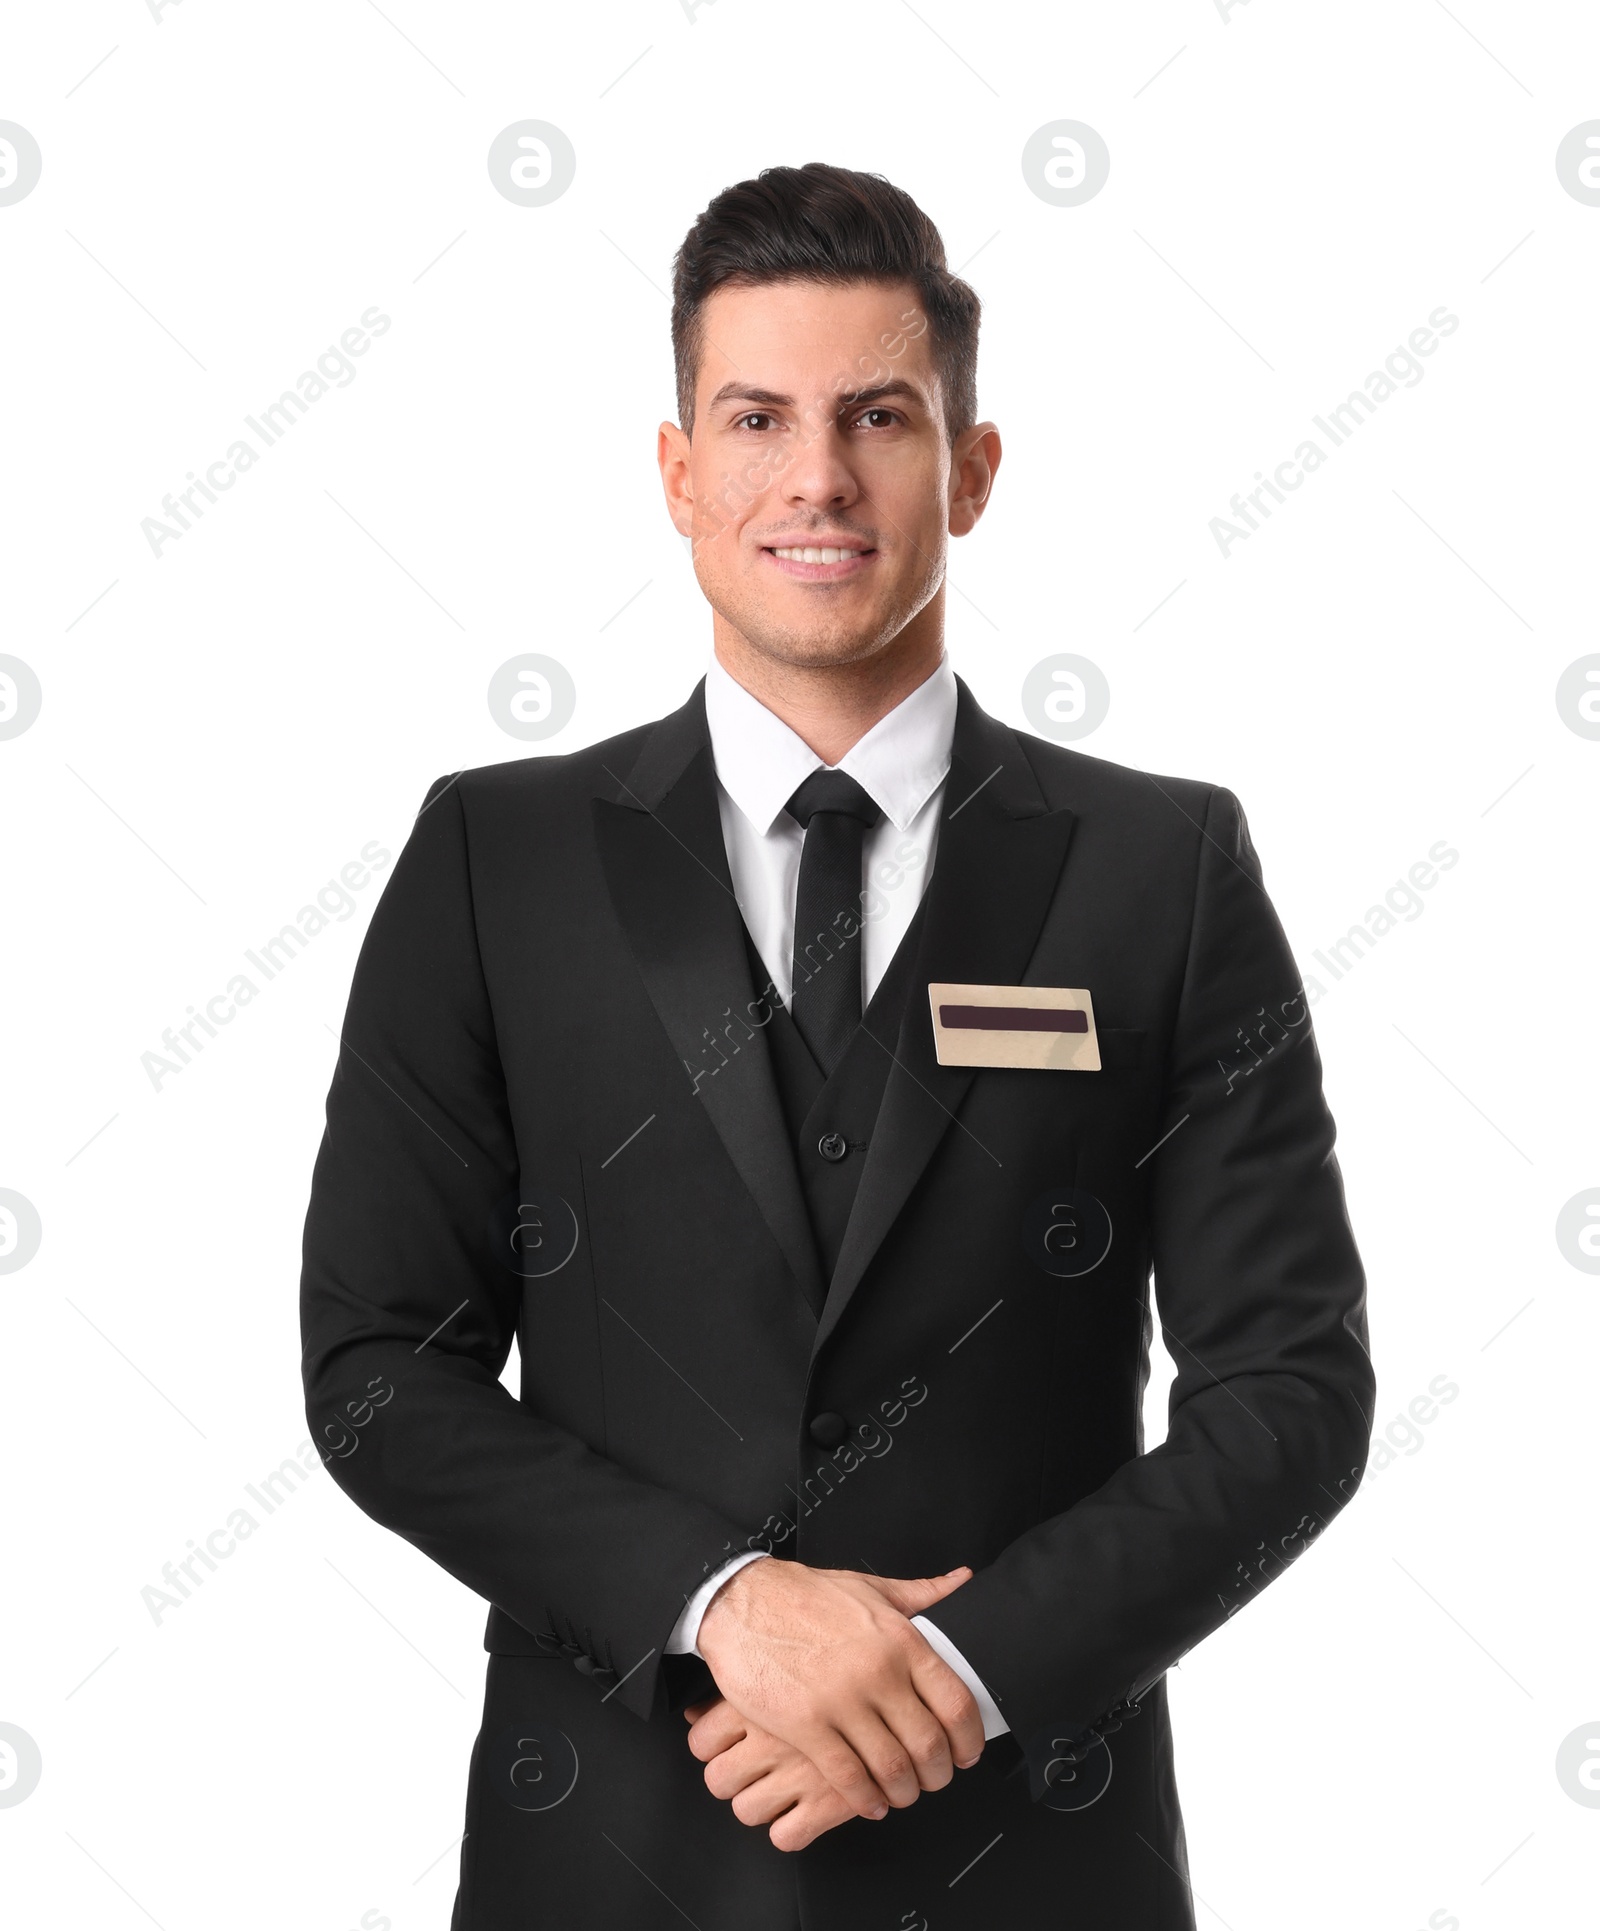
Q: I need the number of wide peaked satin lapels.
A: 2